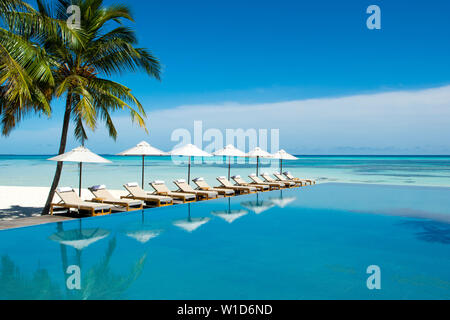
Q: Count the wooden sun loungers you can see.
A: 12